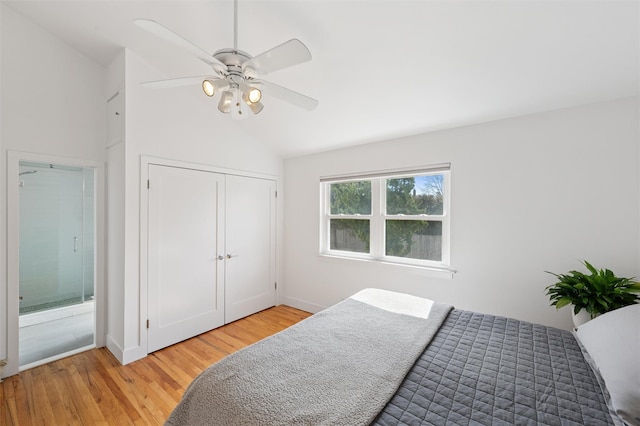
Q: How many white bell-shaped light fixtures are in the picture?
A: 4